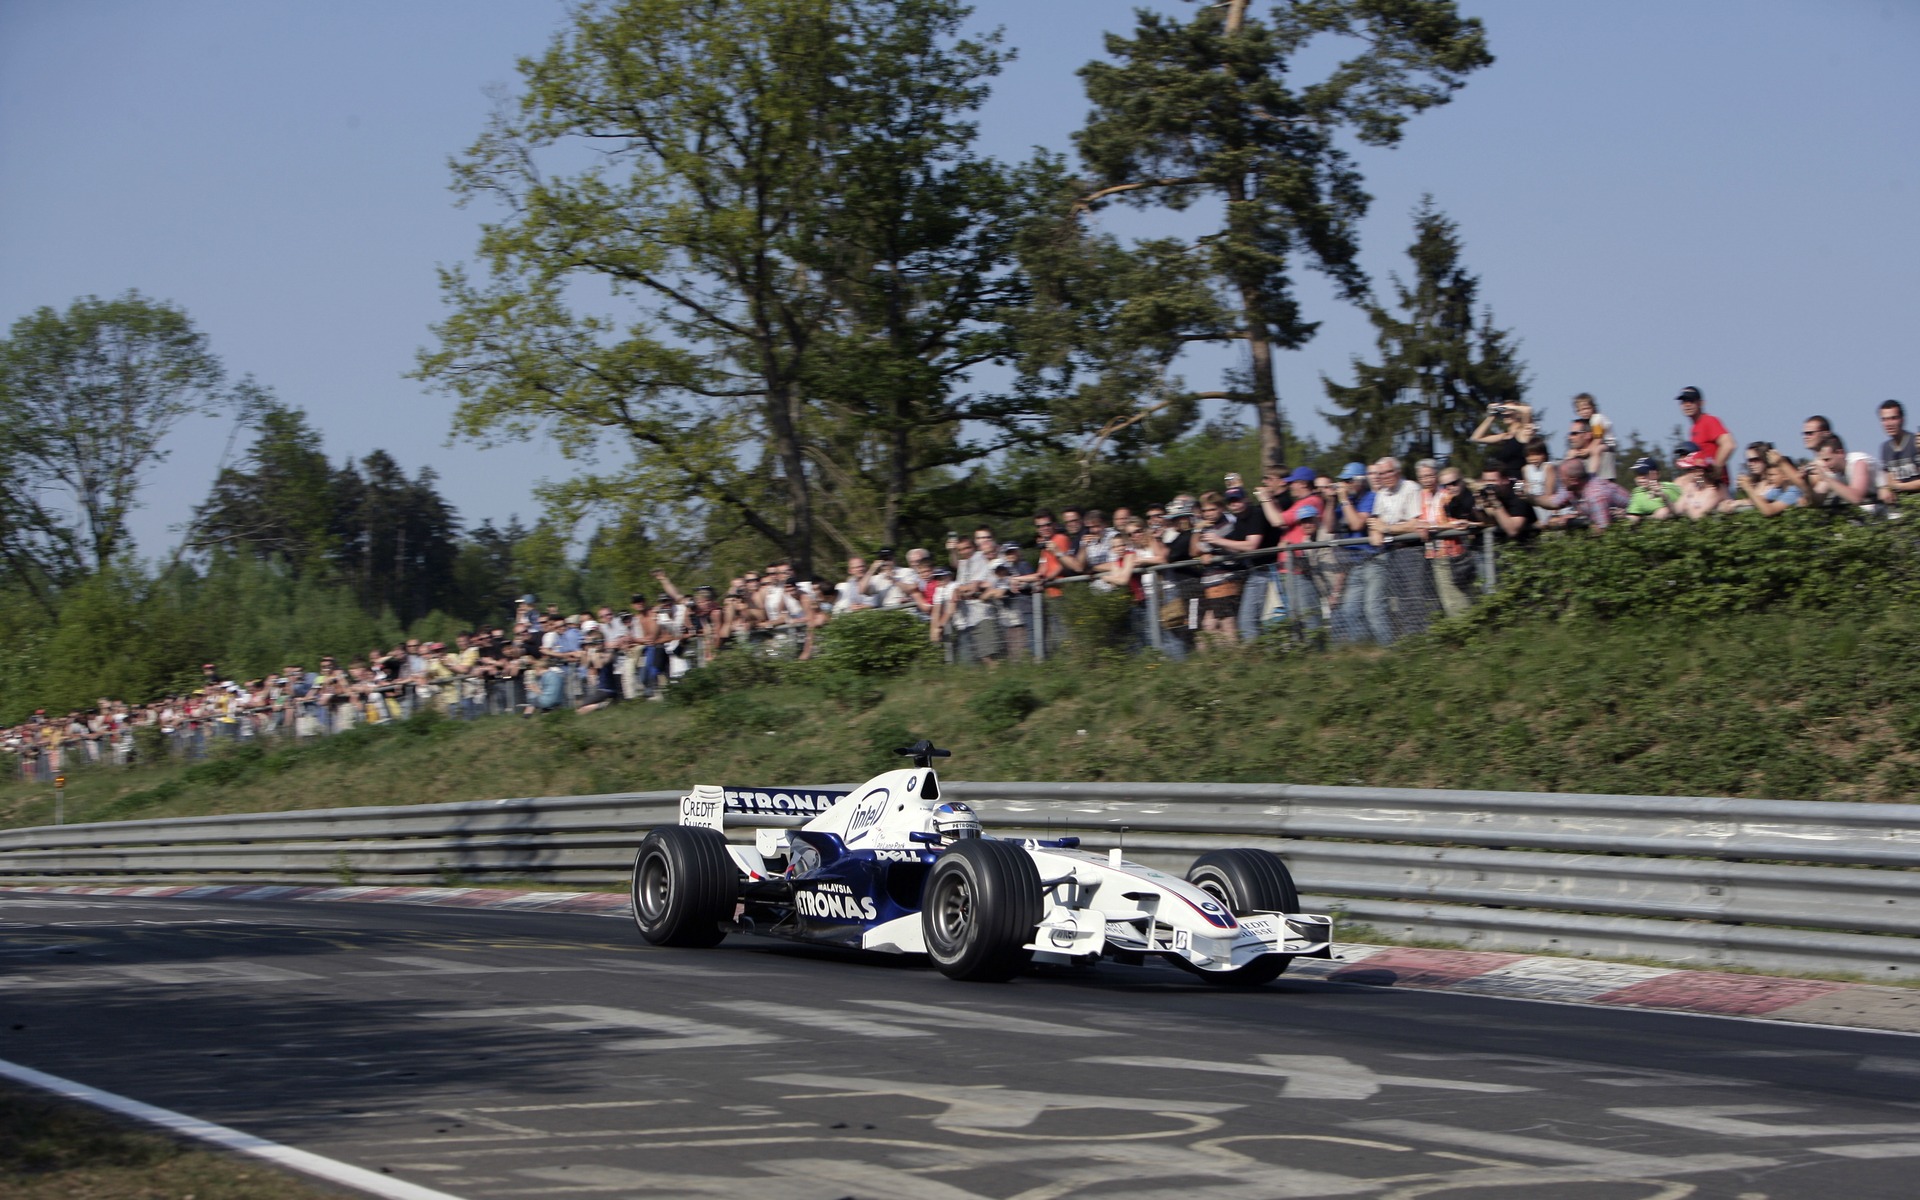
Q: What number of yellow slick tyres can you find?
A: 0